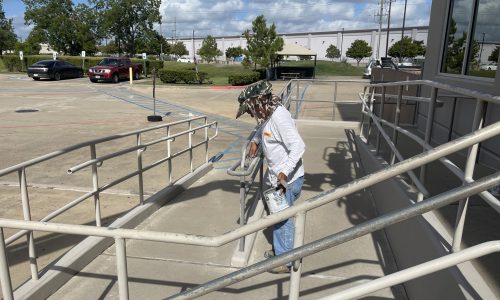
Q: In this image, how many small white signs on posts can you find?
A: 4